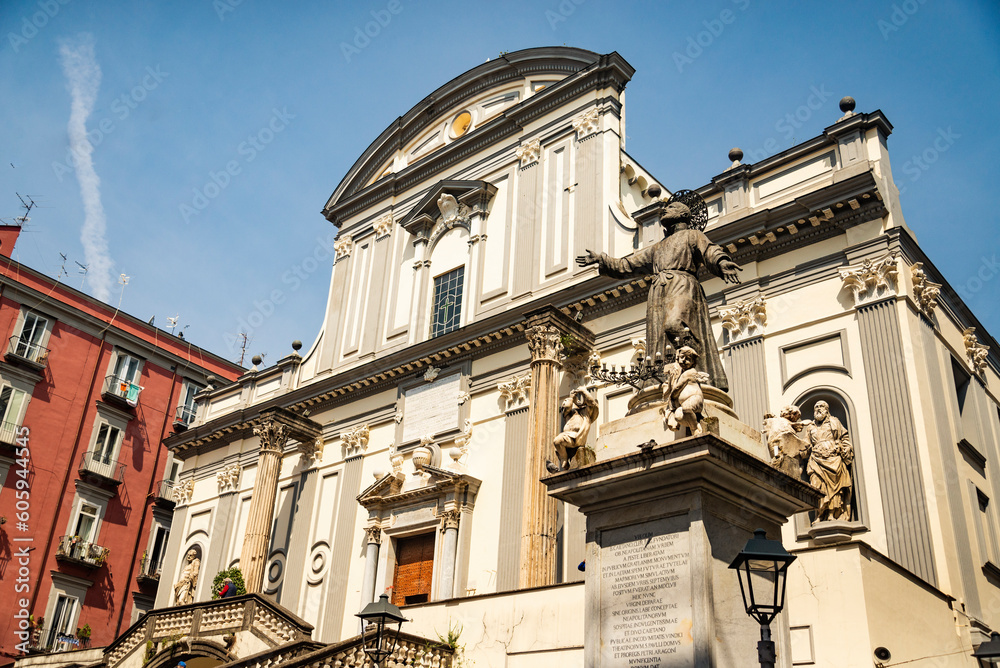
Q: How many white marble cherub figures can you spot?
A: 3